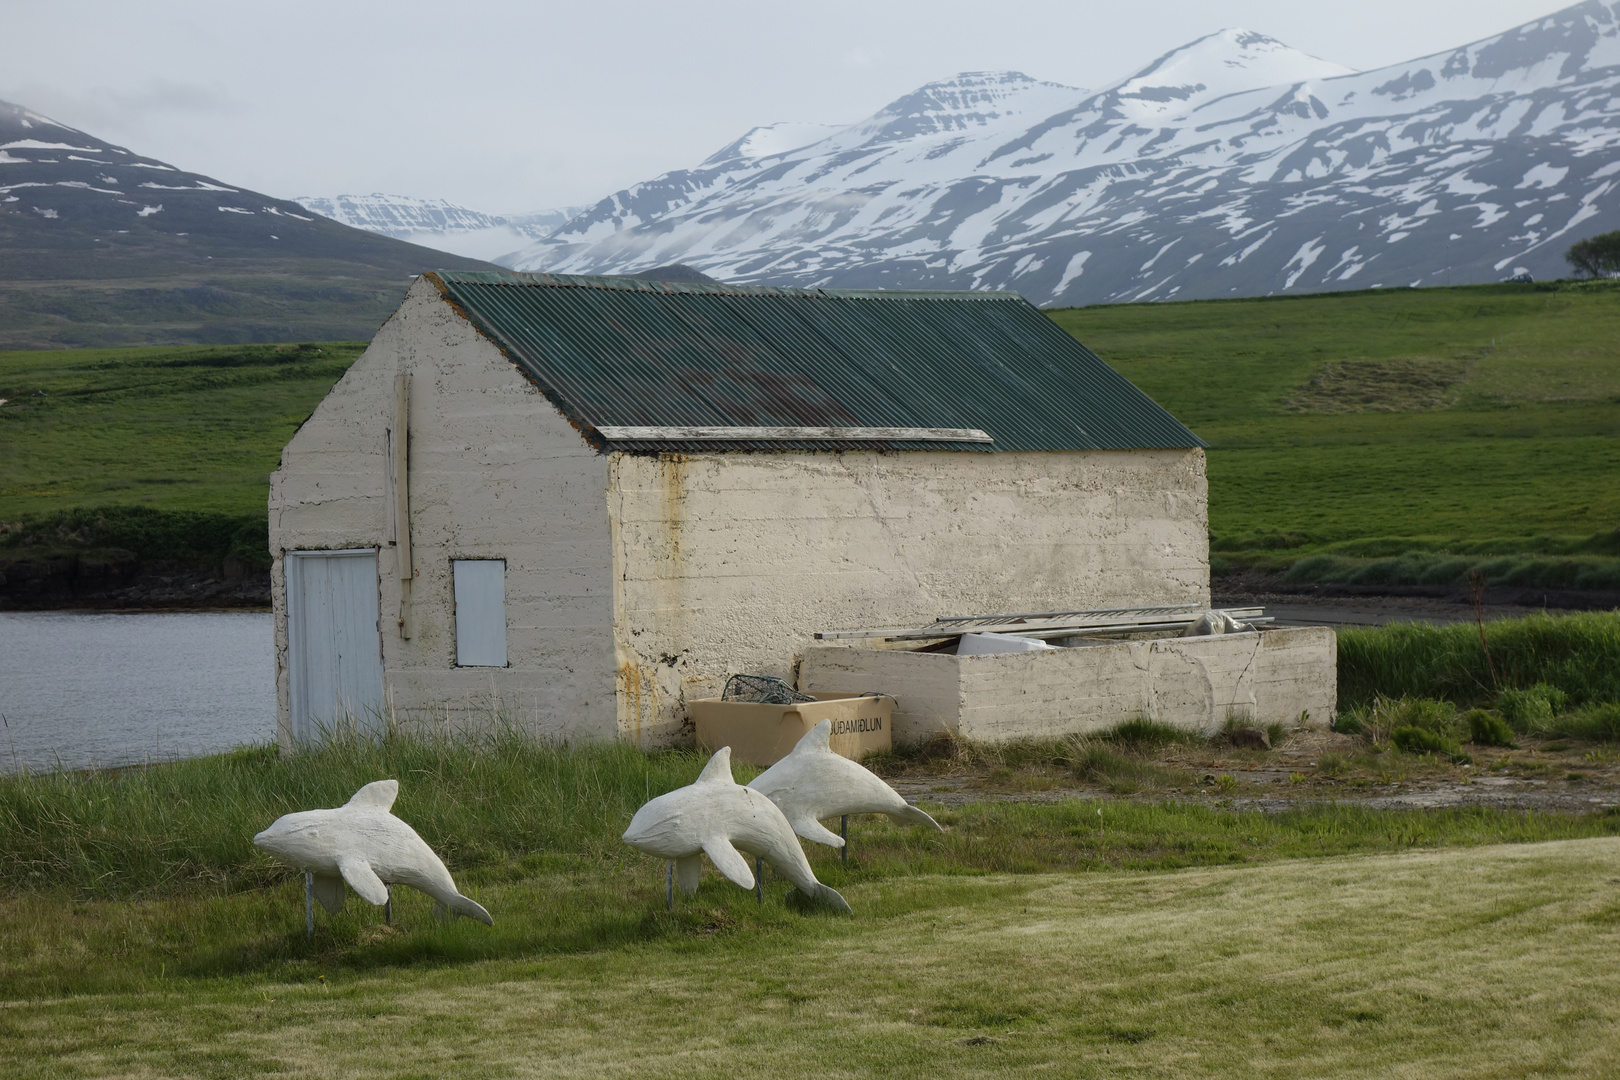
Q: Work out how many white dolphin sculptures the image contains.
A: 3